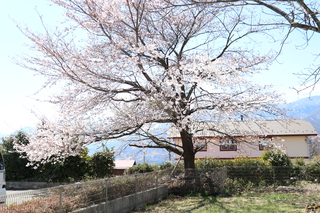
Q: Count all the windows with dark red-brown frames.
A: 3